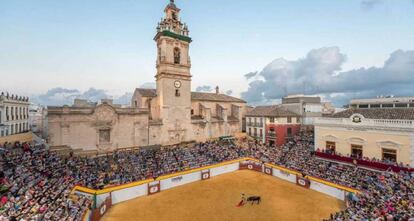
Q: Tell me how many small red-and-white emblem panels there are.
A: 6